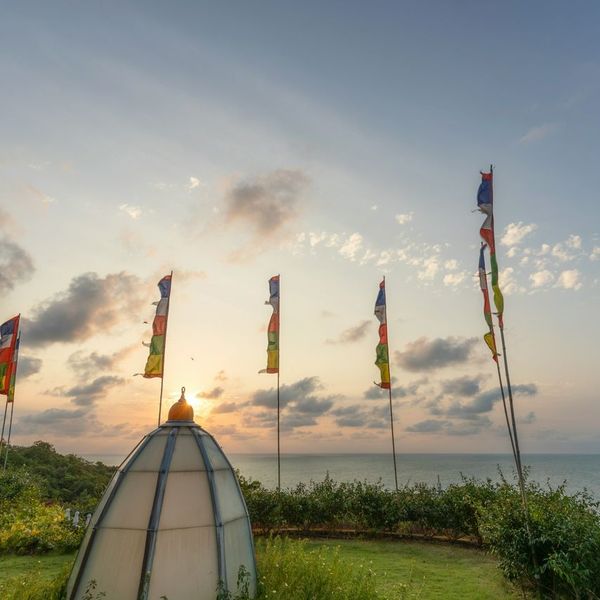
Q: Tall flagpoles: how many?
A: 7